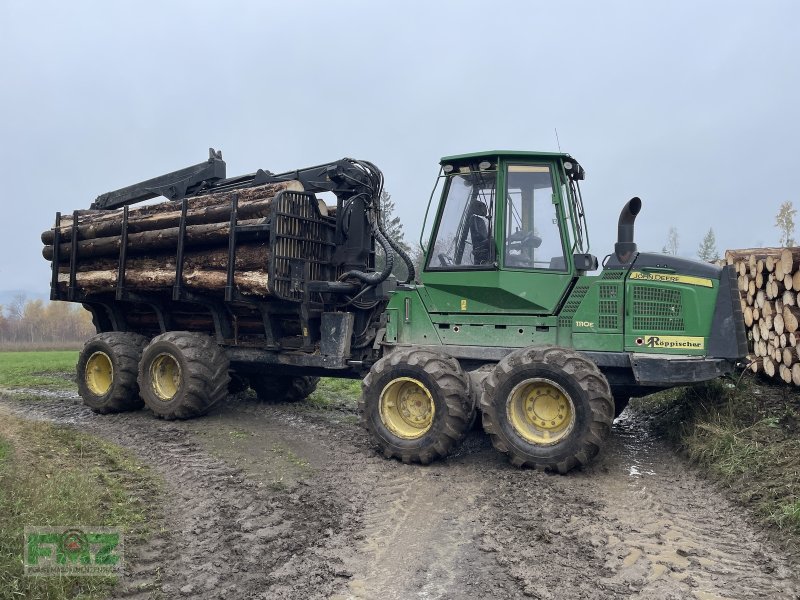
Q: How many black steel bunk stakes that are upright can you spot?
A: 5